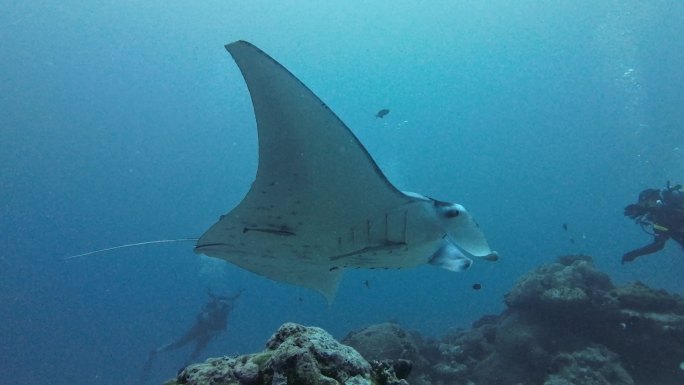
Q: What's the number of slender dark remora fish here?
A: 2